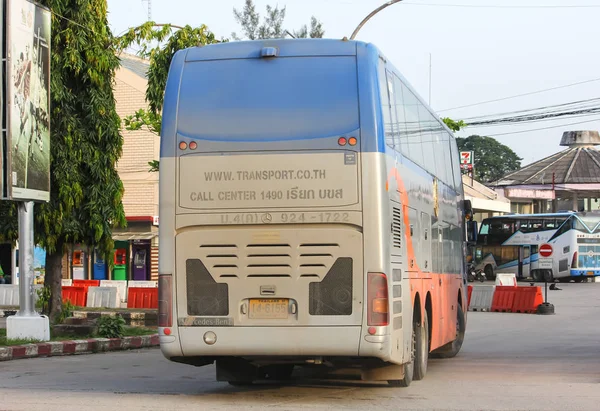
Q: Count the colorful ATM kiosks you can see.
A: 4